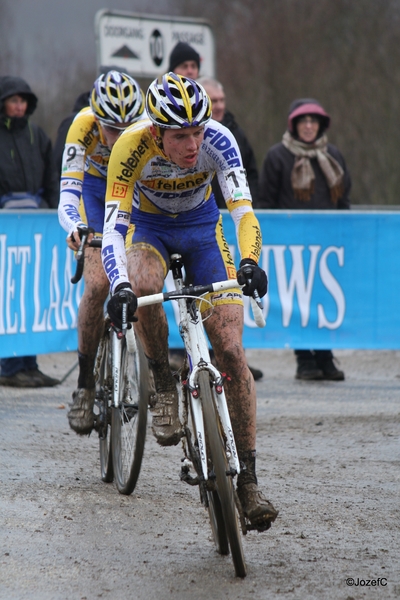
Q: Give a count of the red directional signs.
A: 0